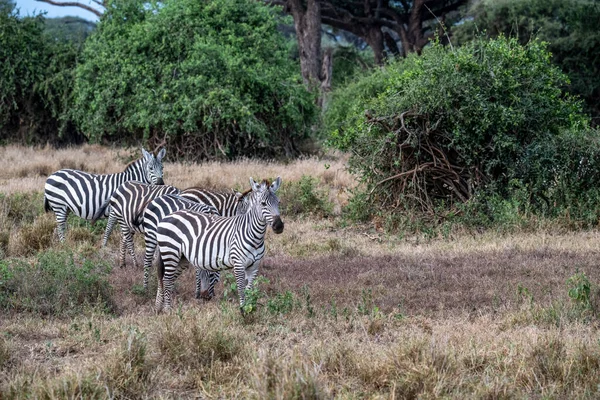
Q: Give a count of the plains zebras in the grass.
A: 5